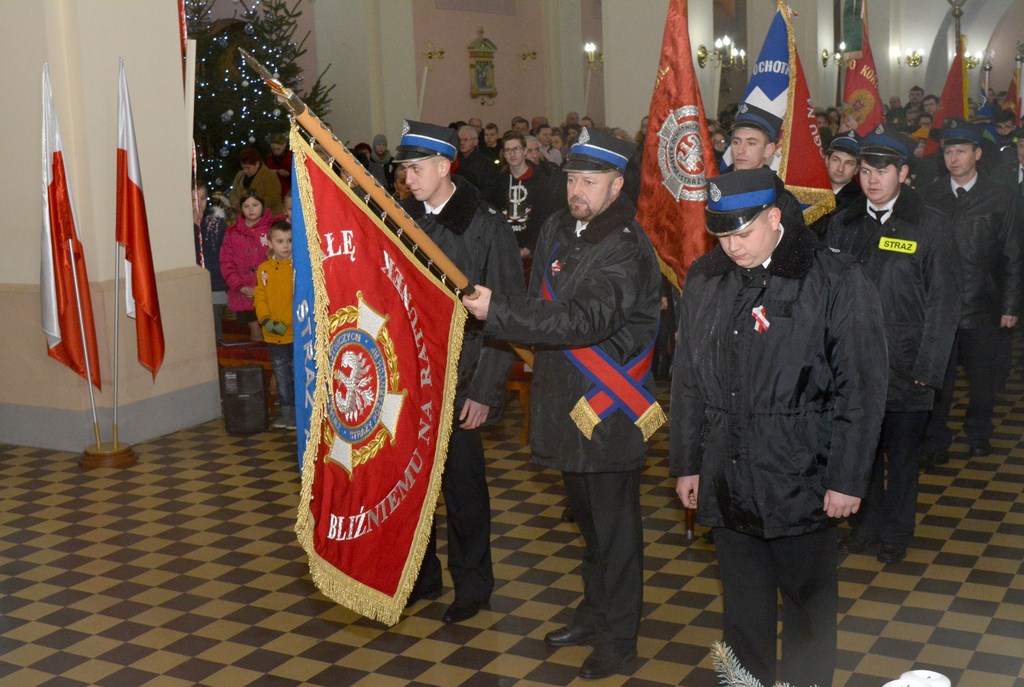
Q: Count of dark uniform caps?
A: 7